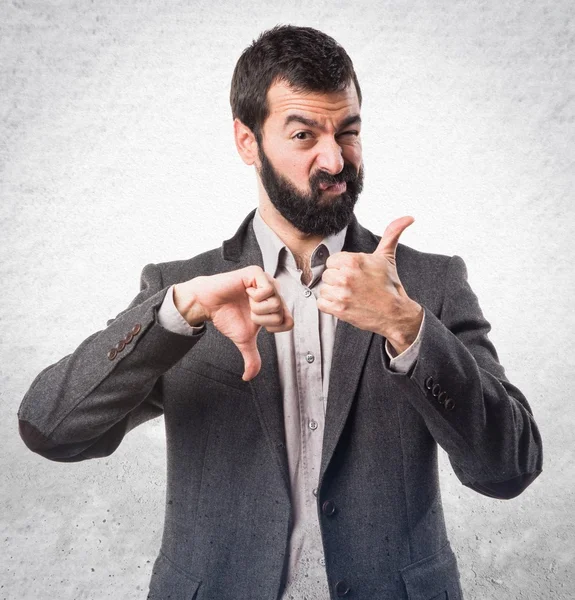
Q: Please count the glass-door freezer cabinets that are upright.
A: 0